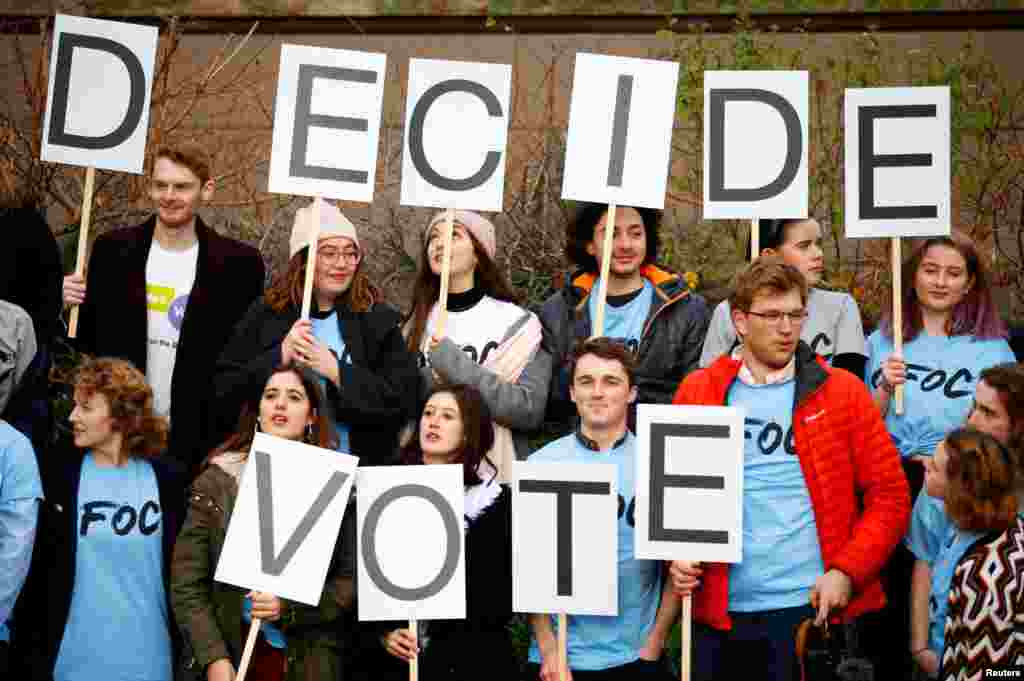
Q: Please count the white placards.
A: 10